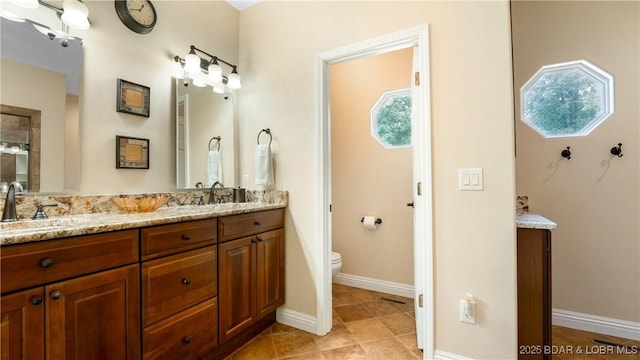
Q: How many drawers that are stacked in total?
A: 3